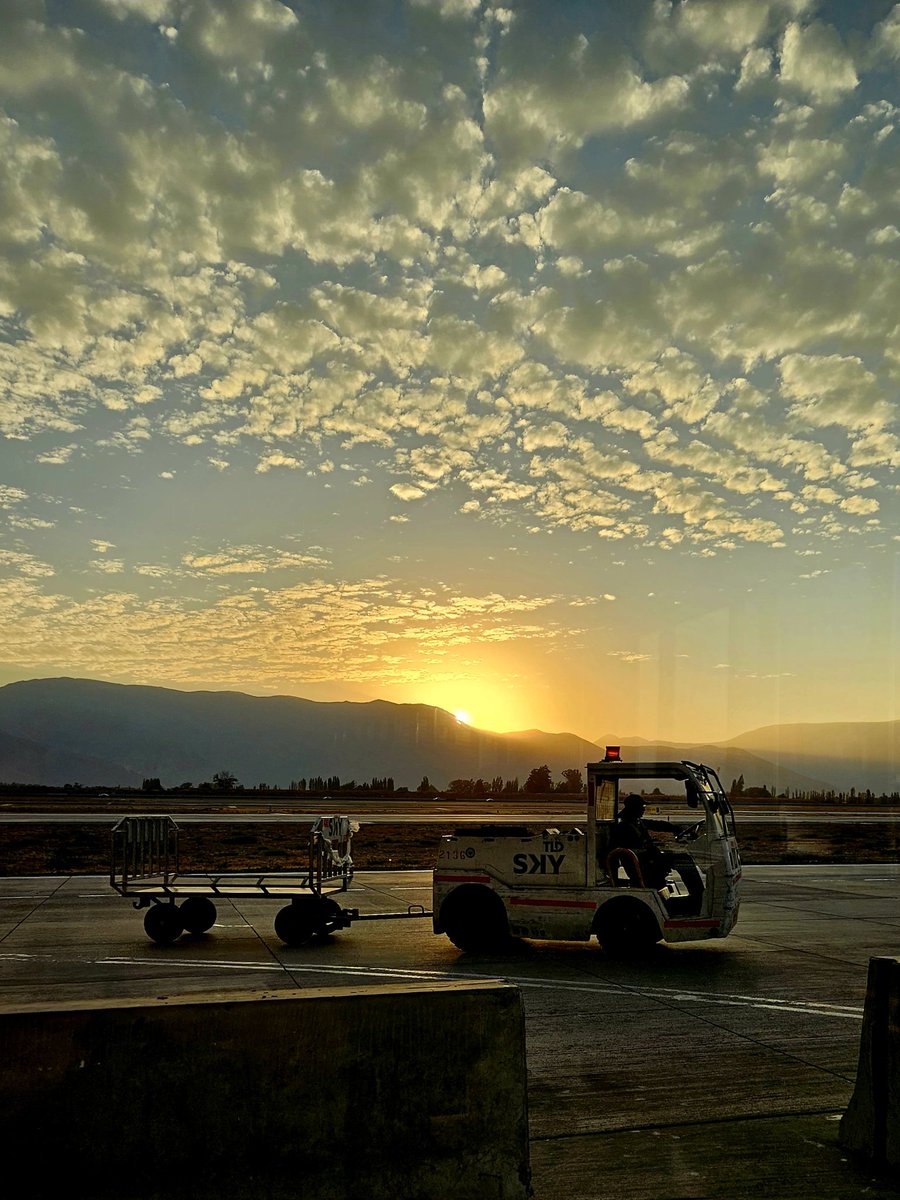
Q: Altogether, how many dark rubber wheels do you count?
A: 6